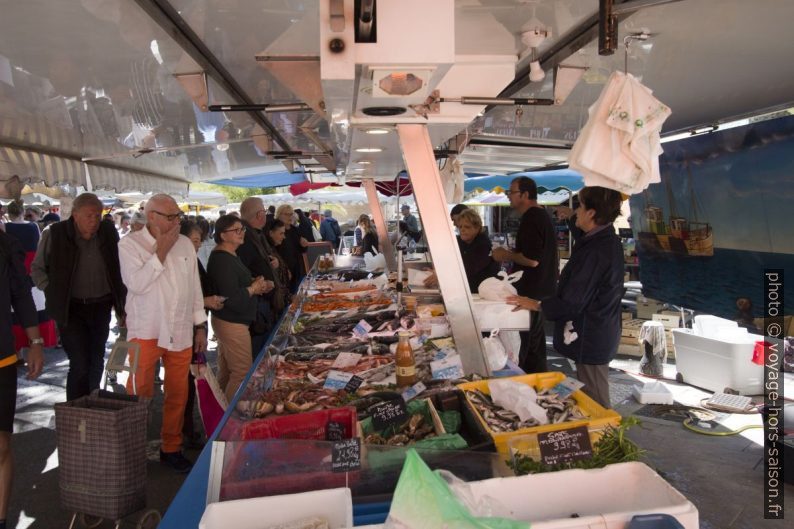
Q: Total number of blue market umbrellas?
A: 2